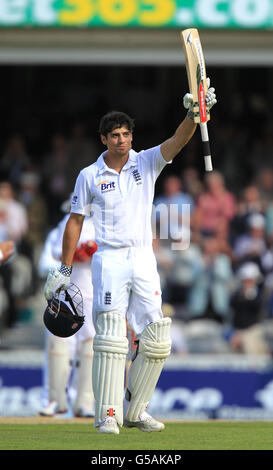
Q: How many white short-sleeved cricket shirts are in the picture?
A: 1